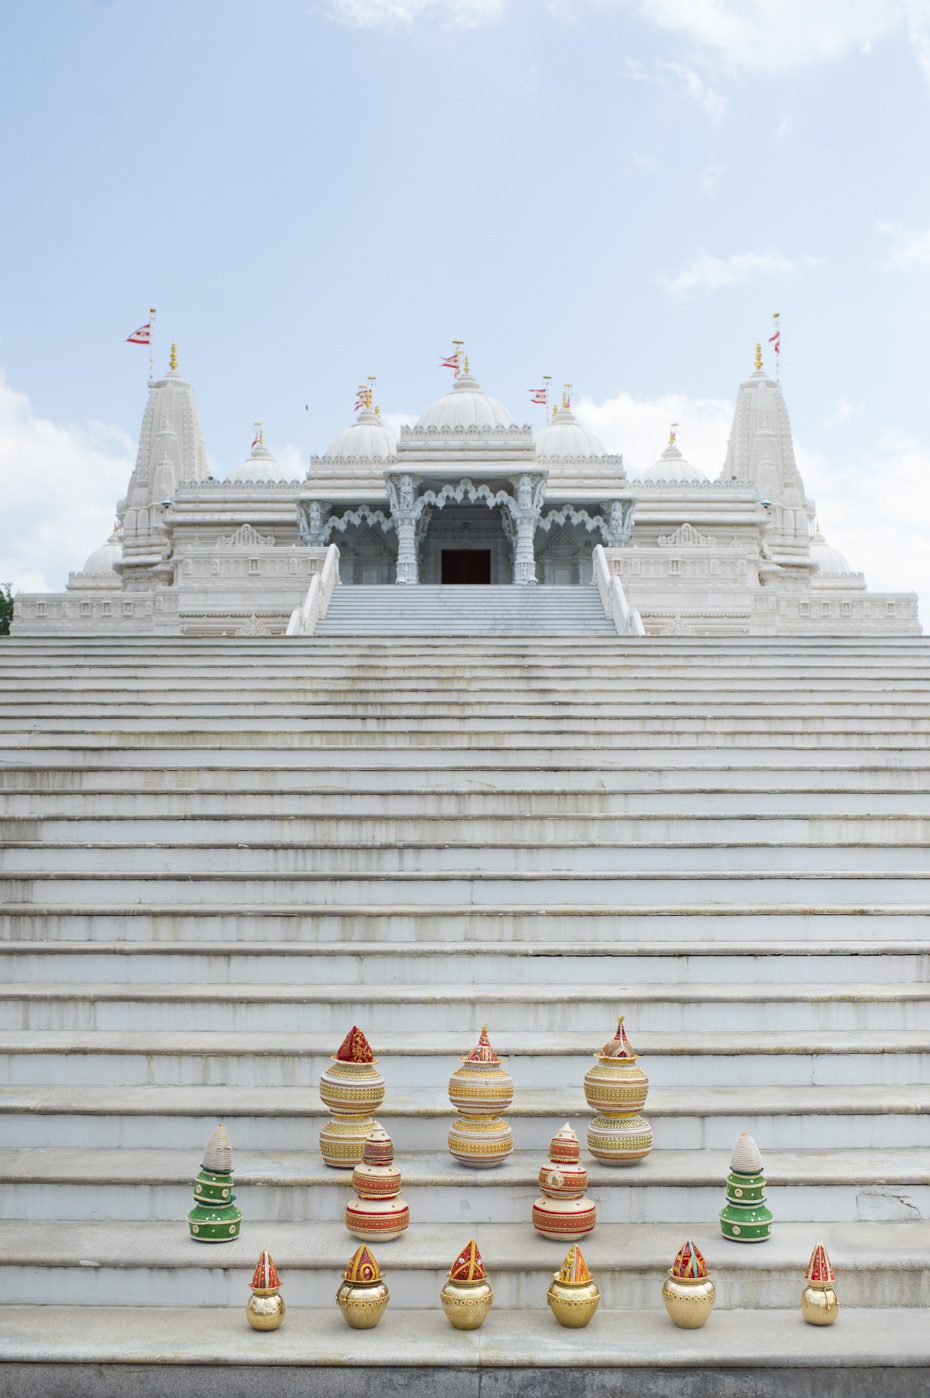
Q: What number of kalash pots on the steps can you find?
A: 13